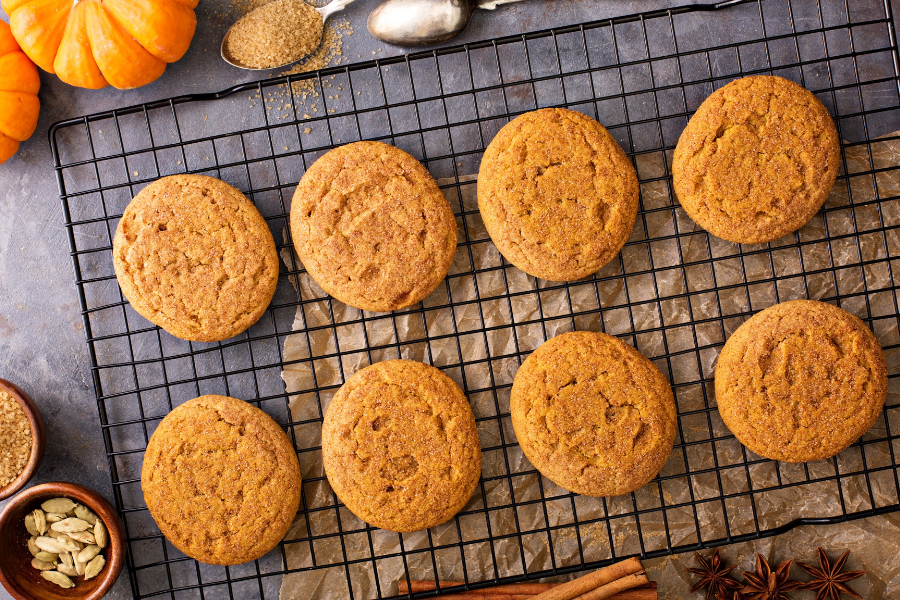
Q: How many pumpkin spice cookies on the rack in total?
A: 8